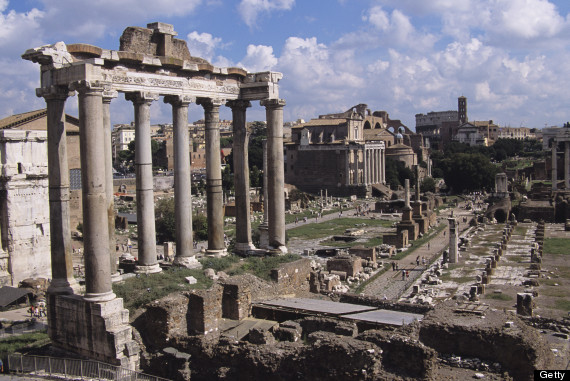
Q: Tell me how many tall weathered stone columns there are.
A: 8